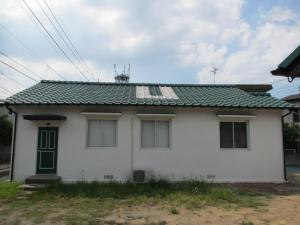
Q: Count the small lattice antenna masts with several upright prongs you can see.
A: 1